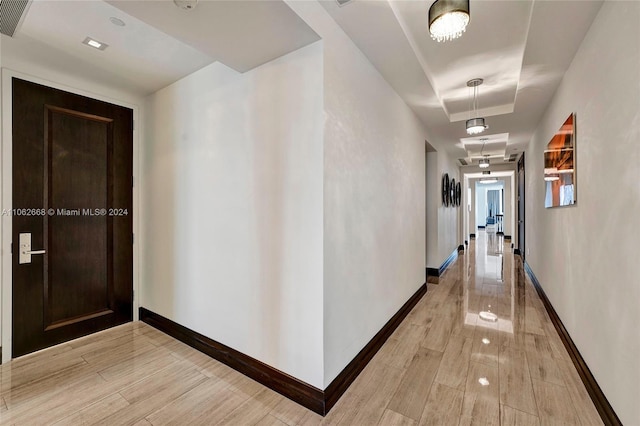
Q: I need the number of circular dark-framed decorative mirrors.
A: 3